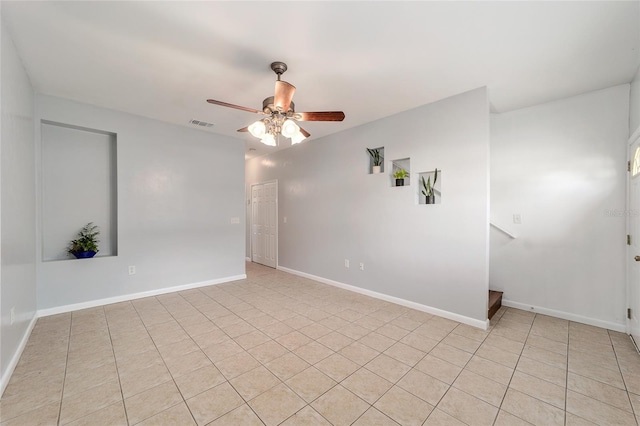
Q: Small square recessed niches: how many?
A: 3